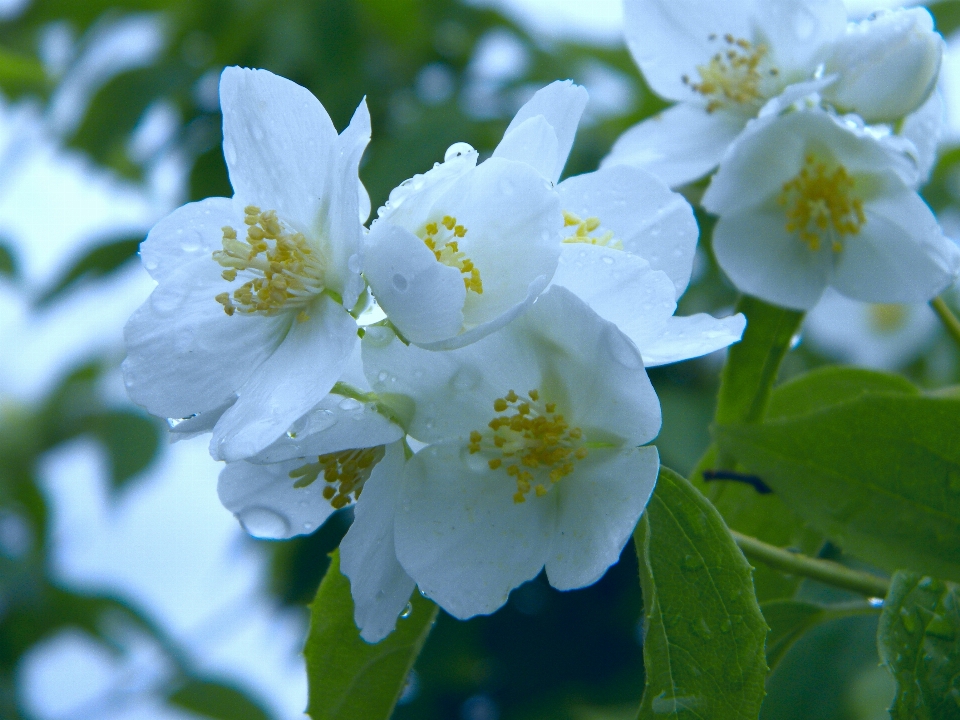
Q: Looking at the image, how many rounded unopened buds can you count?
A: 1